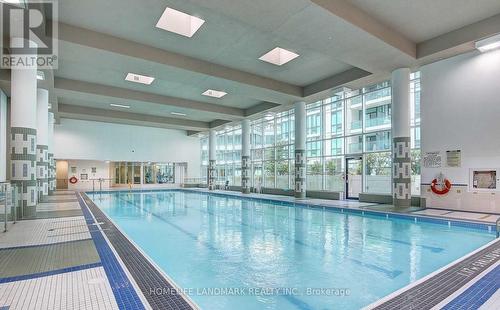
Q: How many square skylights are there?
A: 4